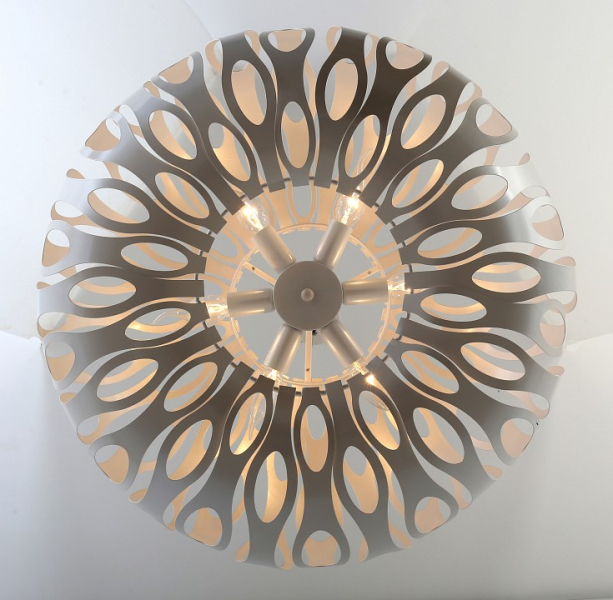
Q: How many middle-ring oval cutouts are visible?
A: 14